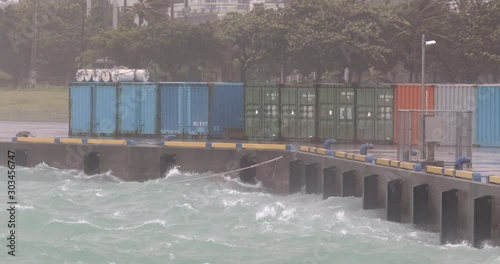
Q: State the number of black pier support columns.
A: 13